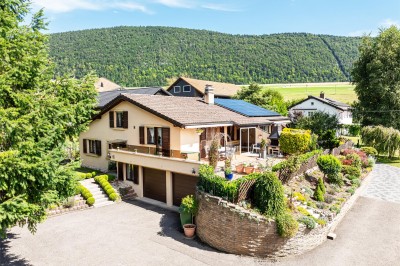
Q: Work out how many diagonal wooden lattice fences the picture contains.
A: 1